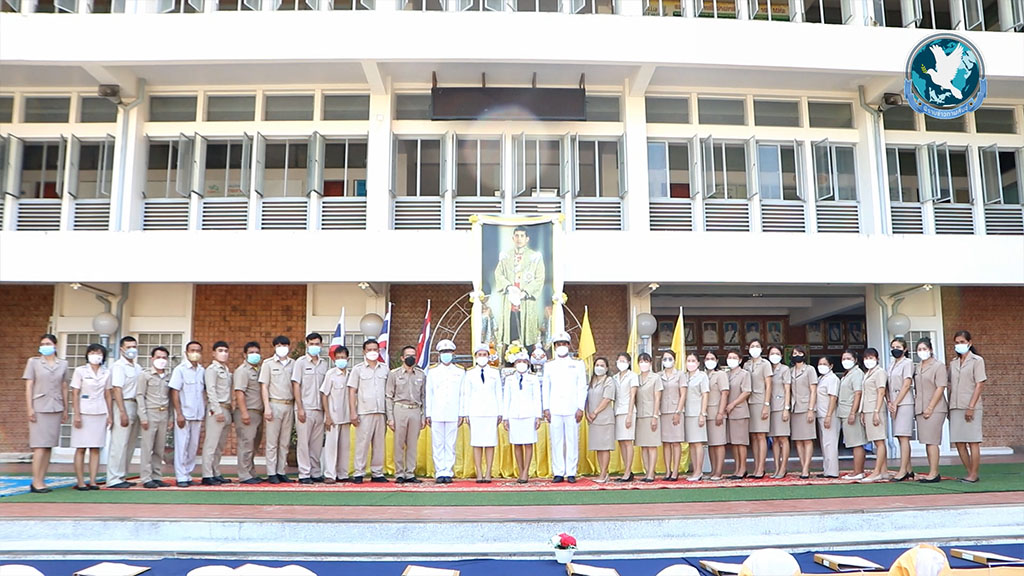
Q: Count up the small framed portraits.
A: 9